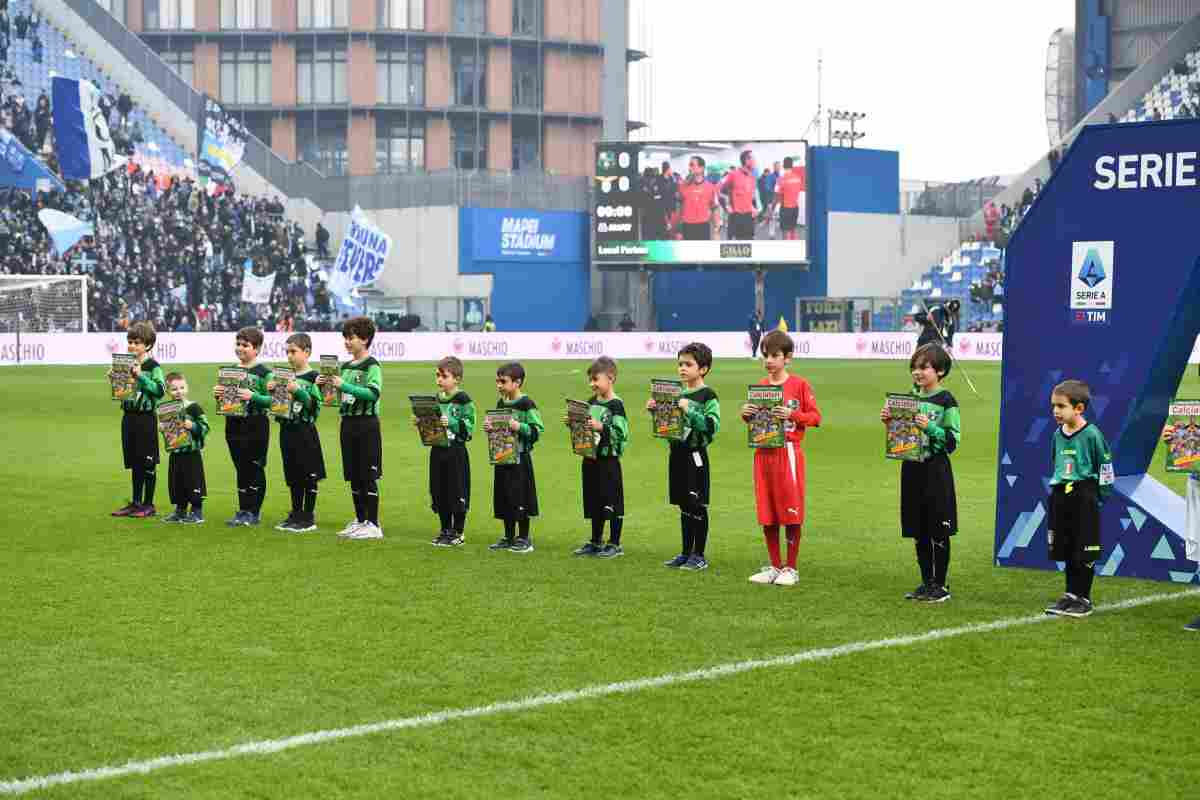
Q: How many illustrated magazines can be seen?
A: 12